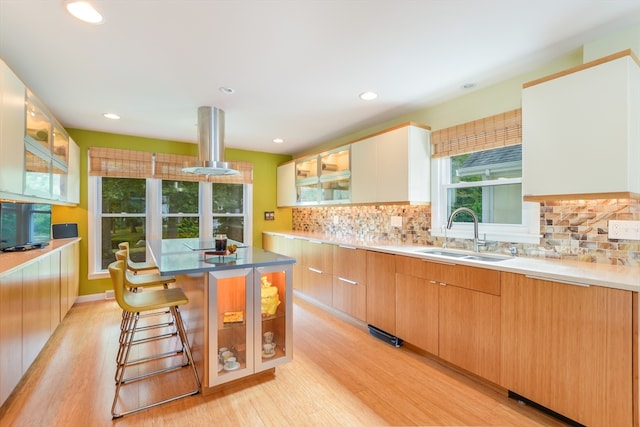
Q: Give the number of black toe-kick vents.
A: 2